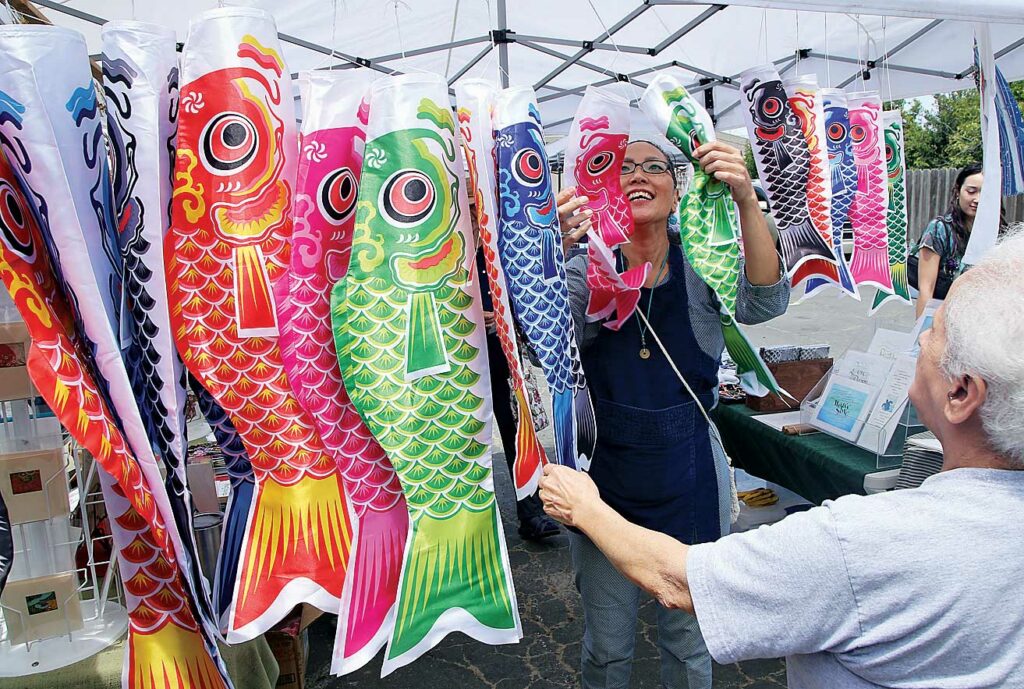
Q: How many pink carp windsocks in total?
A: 3